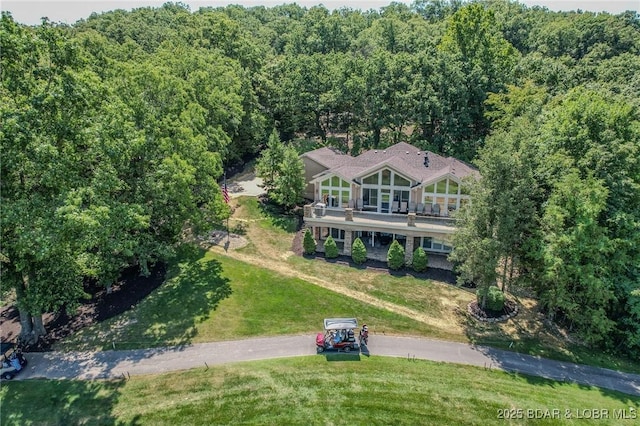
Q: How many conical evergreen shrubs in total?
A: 5